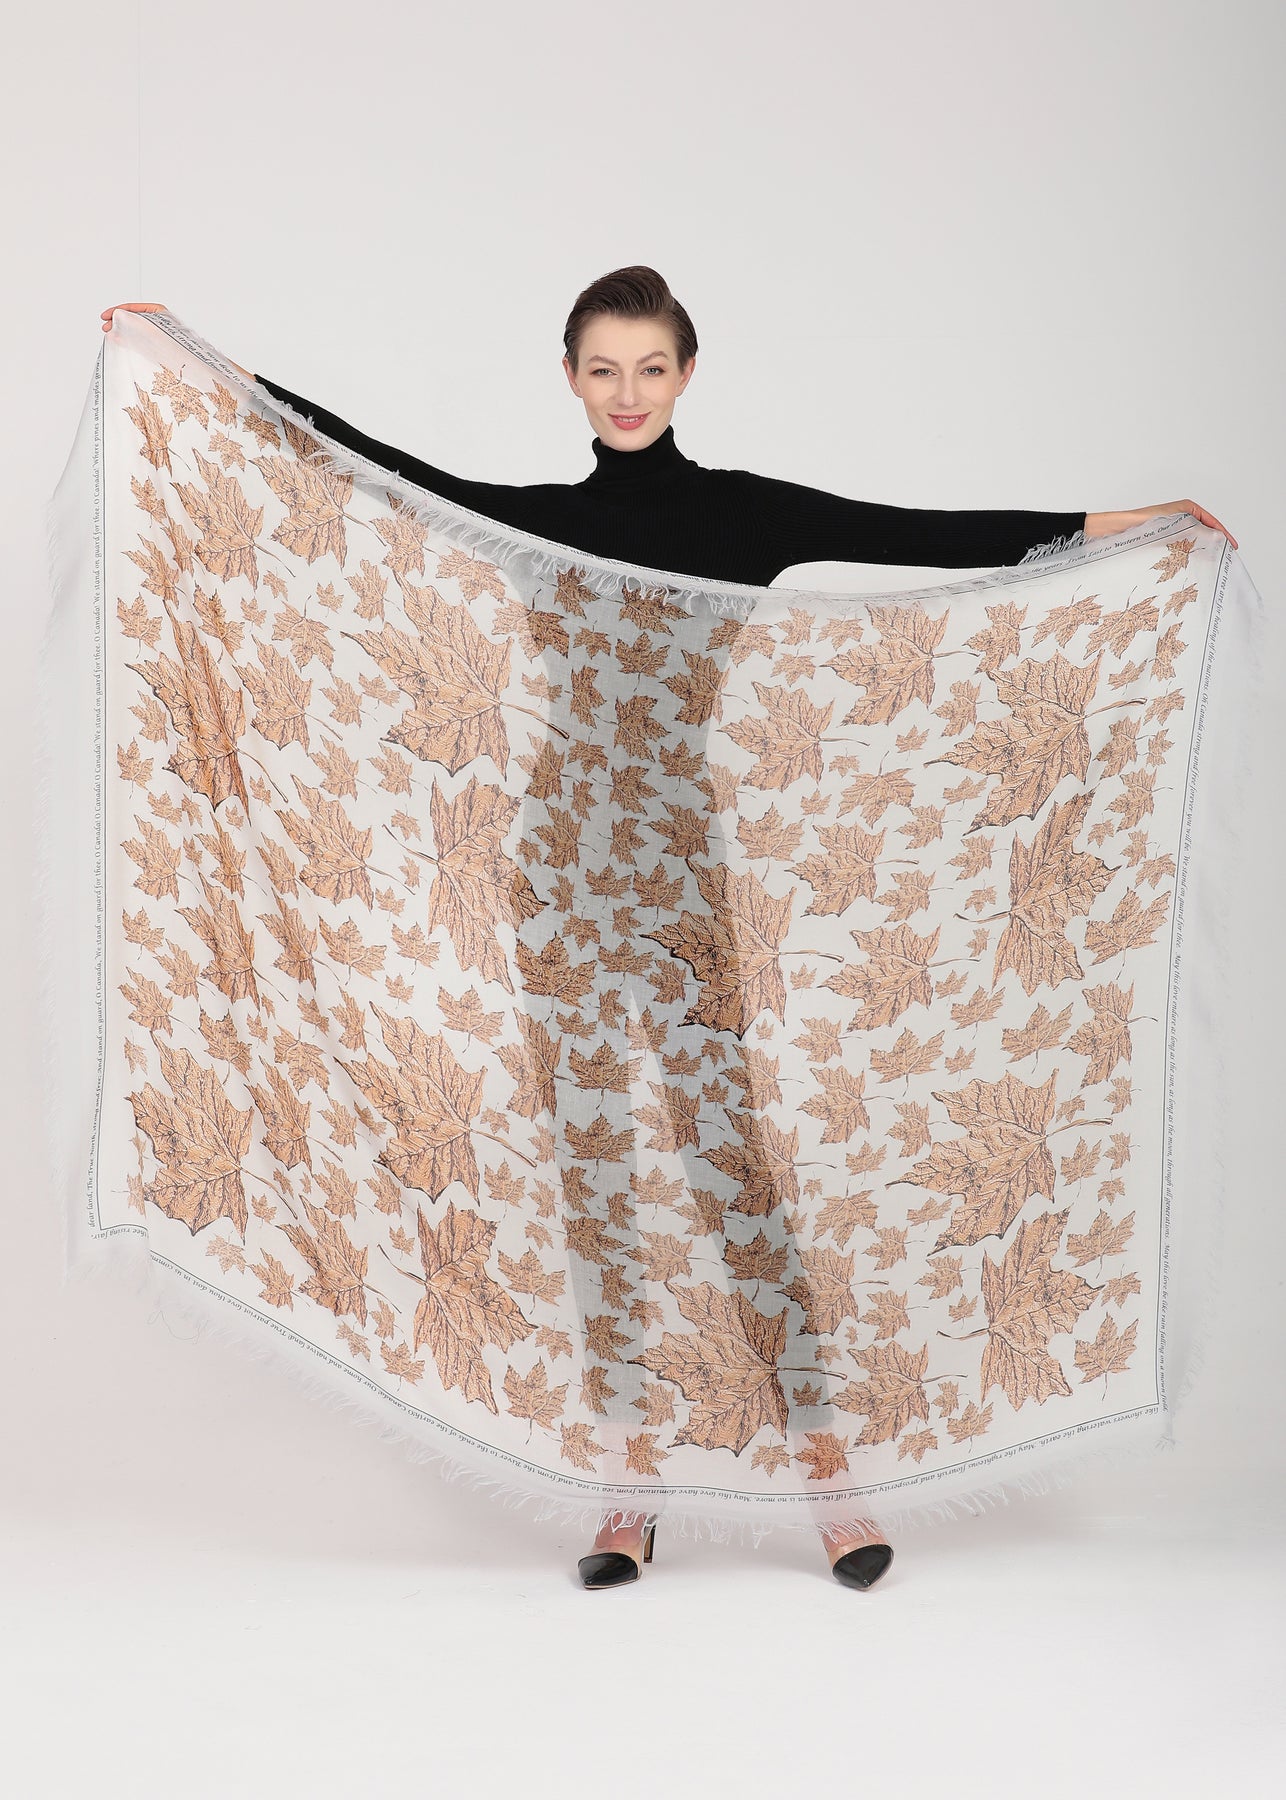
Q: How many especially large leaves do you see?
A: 12